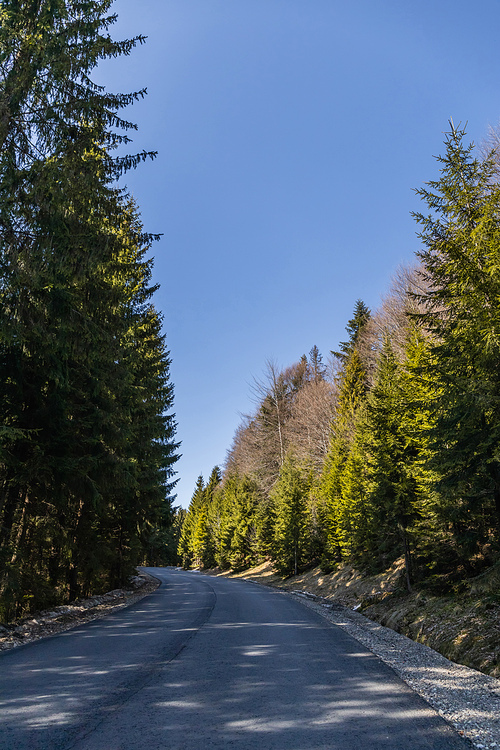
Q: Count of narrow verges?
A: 2